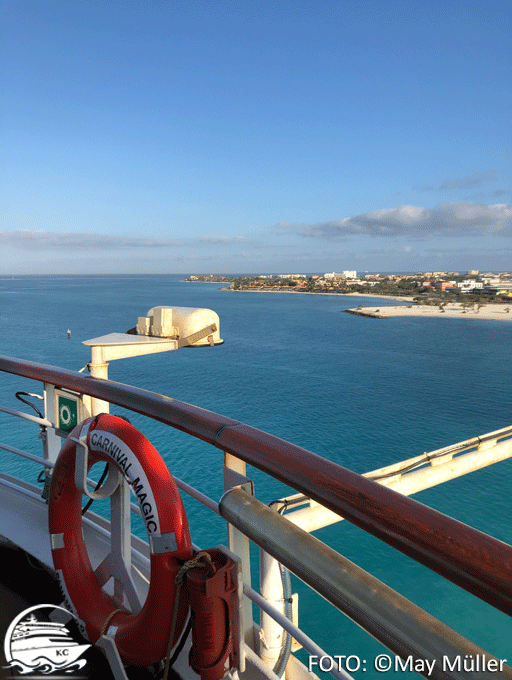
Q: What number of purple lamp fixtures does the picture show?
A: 0